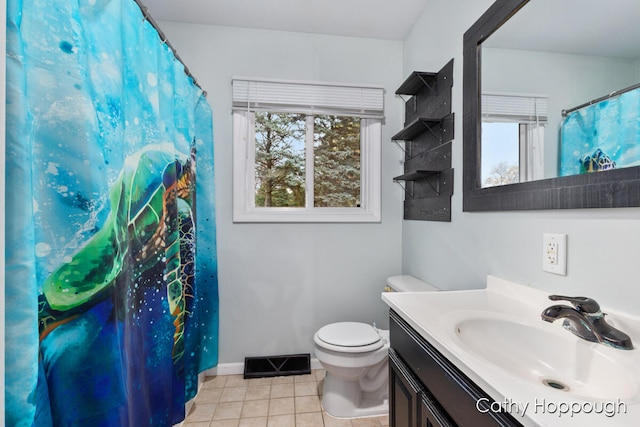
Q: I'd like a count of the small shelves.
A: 3